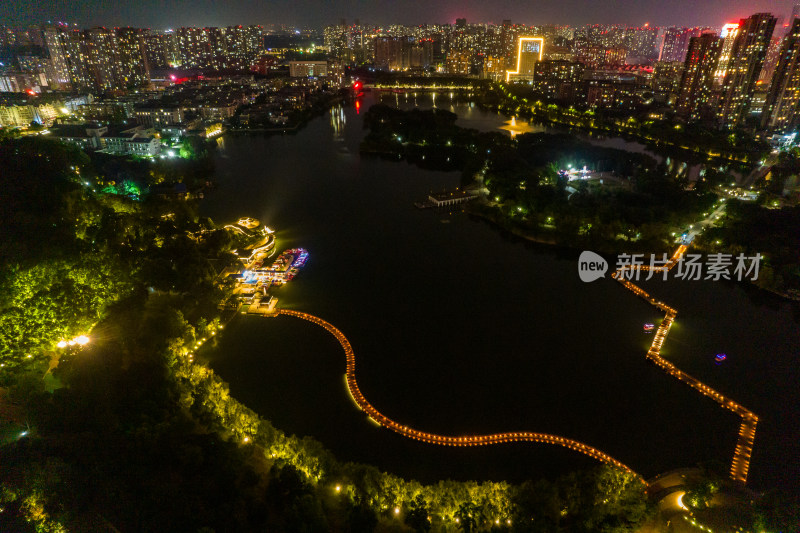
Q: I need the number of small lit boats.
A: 2